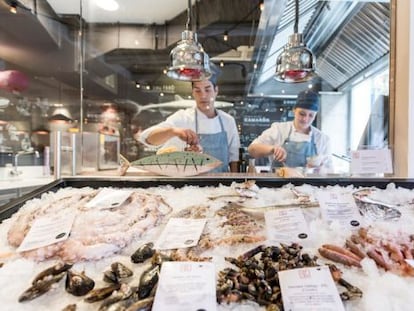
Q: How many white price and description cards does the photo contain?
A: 8